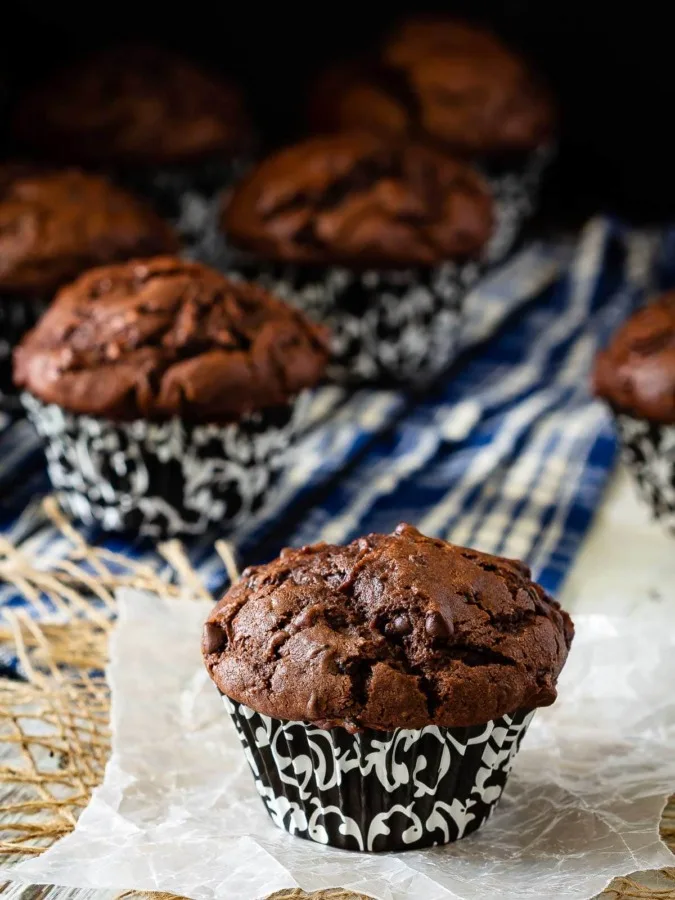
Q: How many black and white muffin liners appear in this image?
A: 7